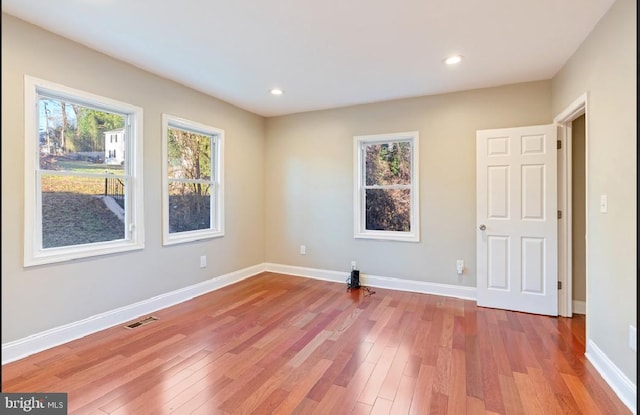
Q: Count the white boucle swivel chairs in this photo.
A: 0